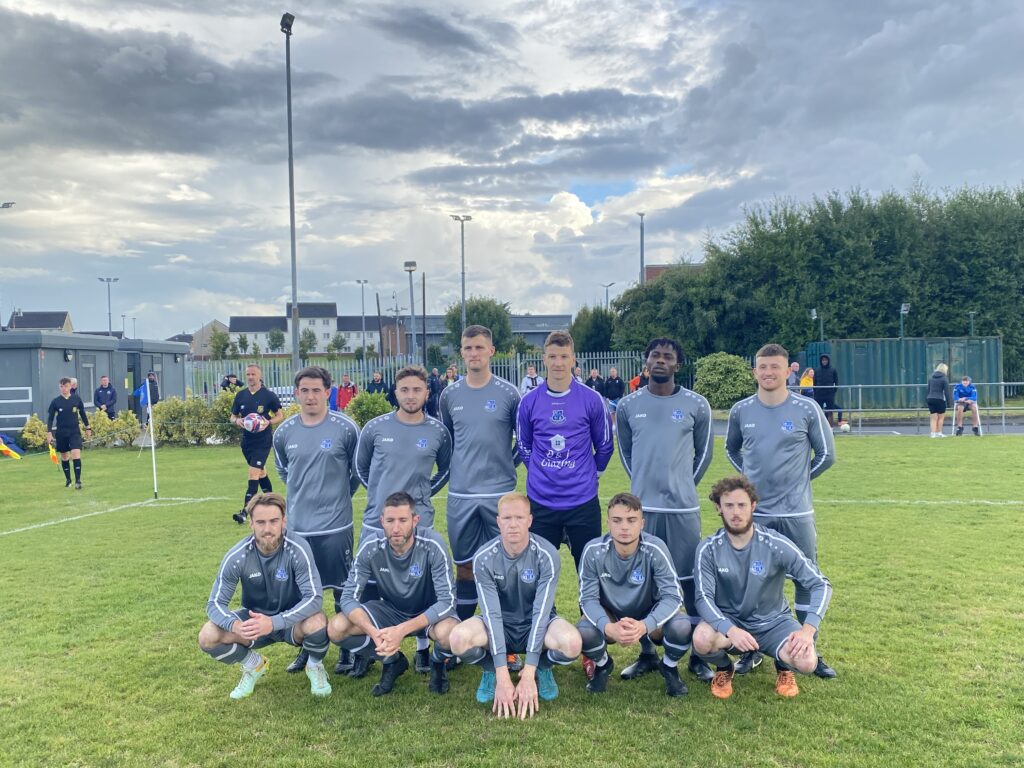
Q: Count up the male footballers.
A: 11